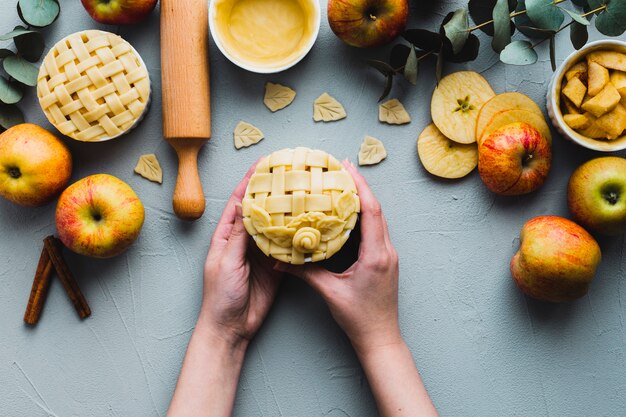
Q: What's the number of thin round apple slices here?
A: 4